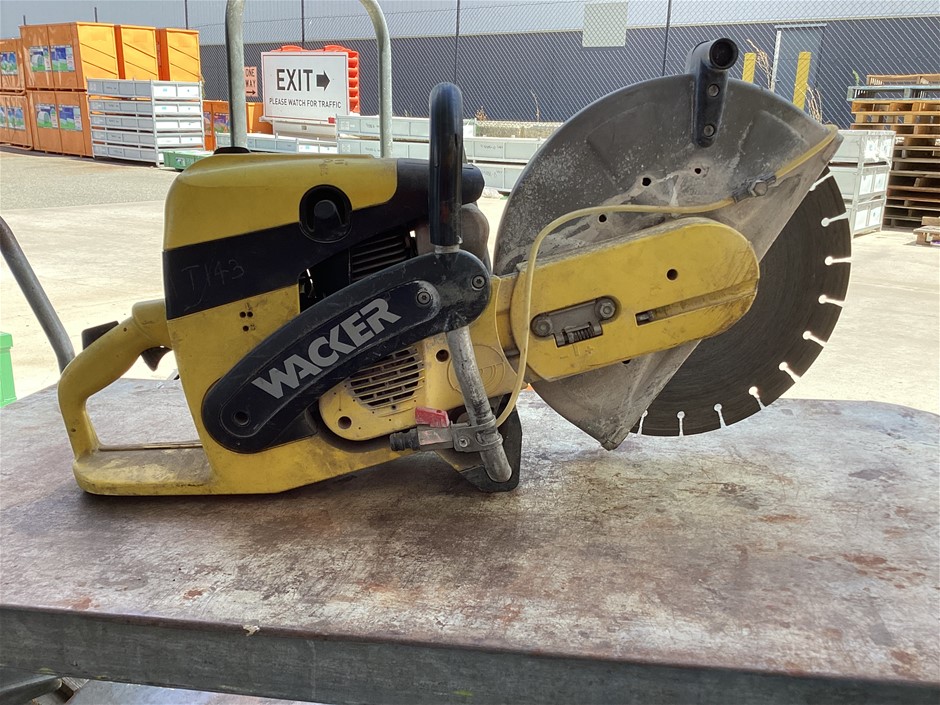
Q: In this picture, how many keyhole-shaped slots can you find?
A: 10